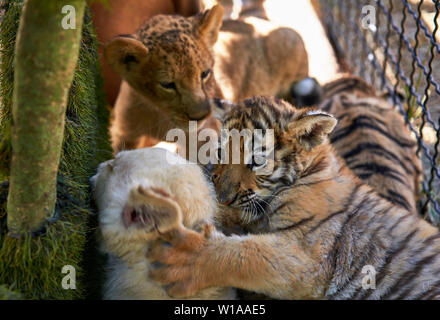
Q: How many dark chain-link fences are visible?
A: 1